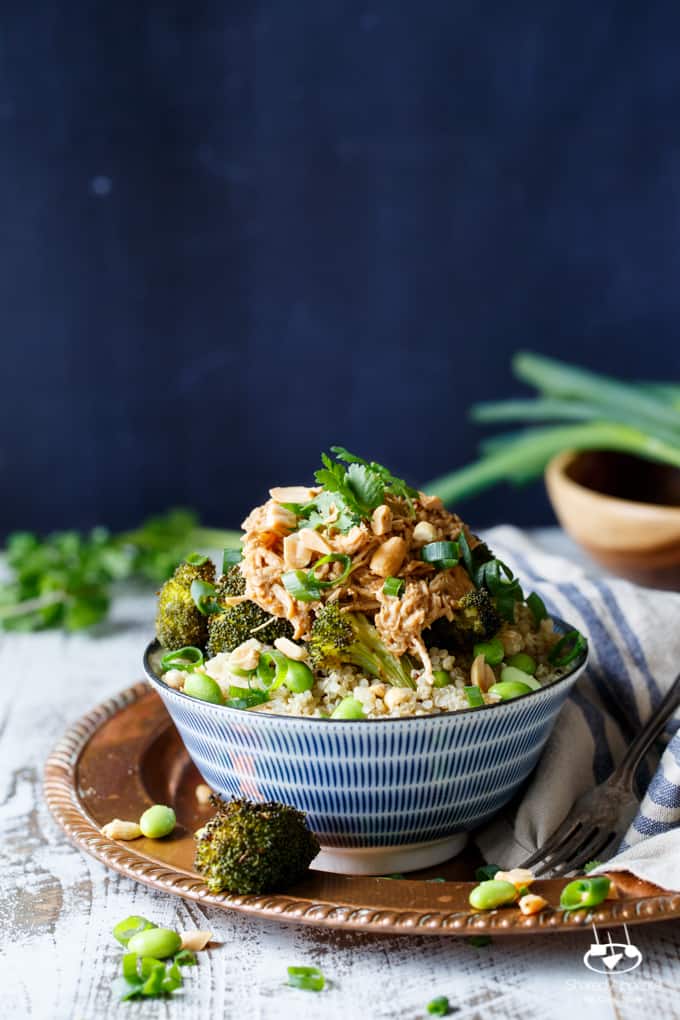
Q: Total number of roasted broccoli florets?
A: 5